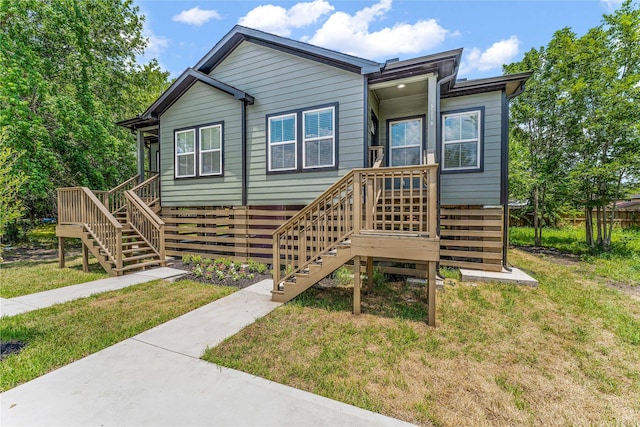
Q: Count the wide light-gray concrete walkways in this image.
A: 2